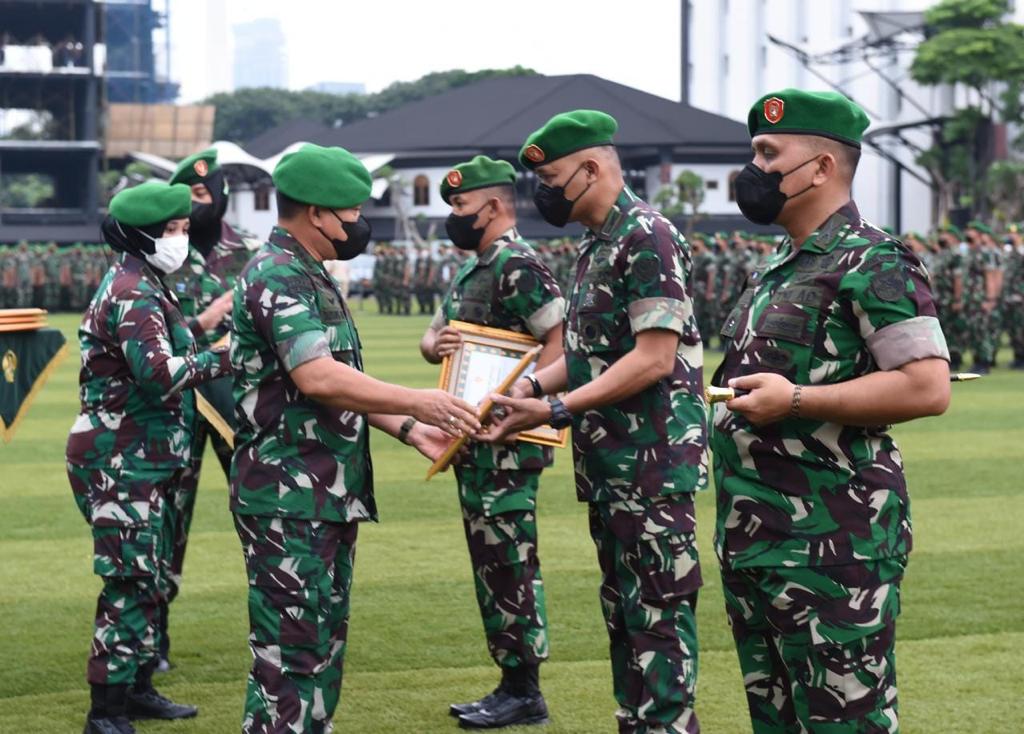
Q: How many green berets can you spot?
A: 6